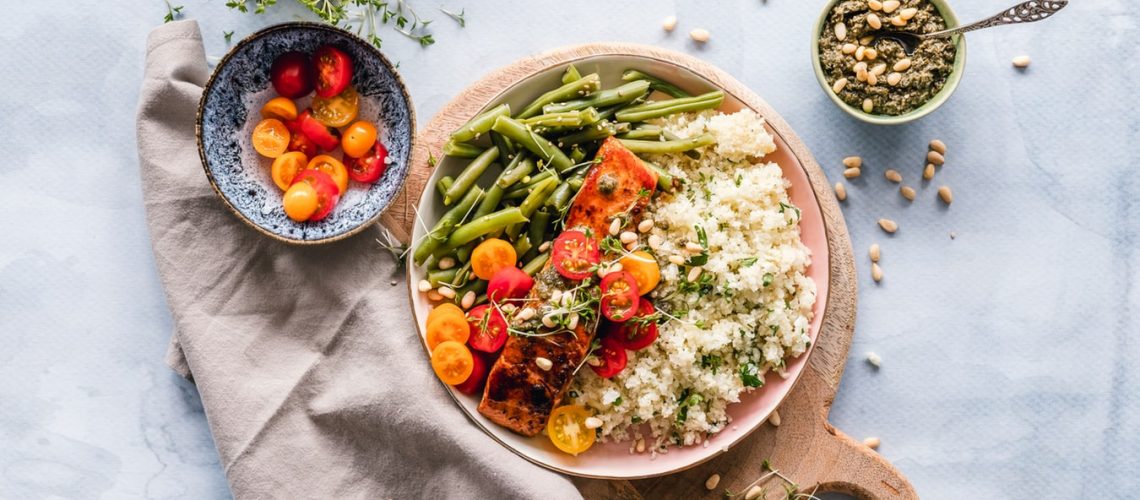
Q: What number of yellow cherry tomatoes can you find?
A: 13